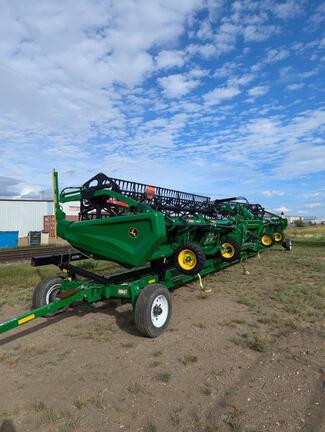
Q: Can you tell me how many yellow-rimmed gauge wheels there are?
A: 4